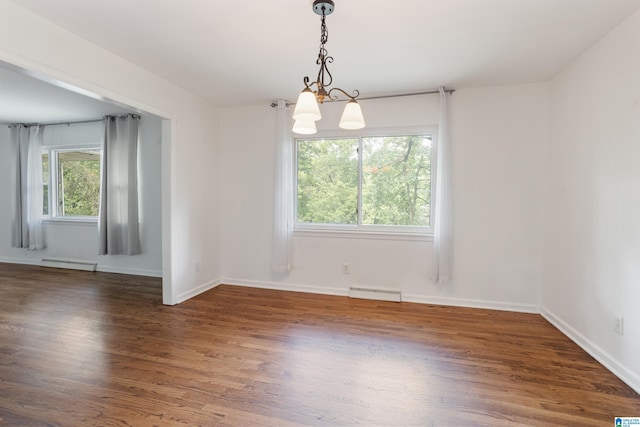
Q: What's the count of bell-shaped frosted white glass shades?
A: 3